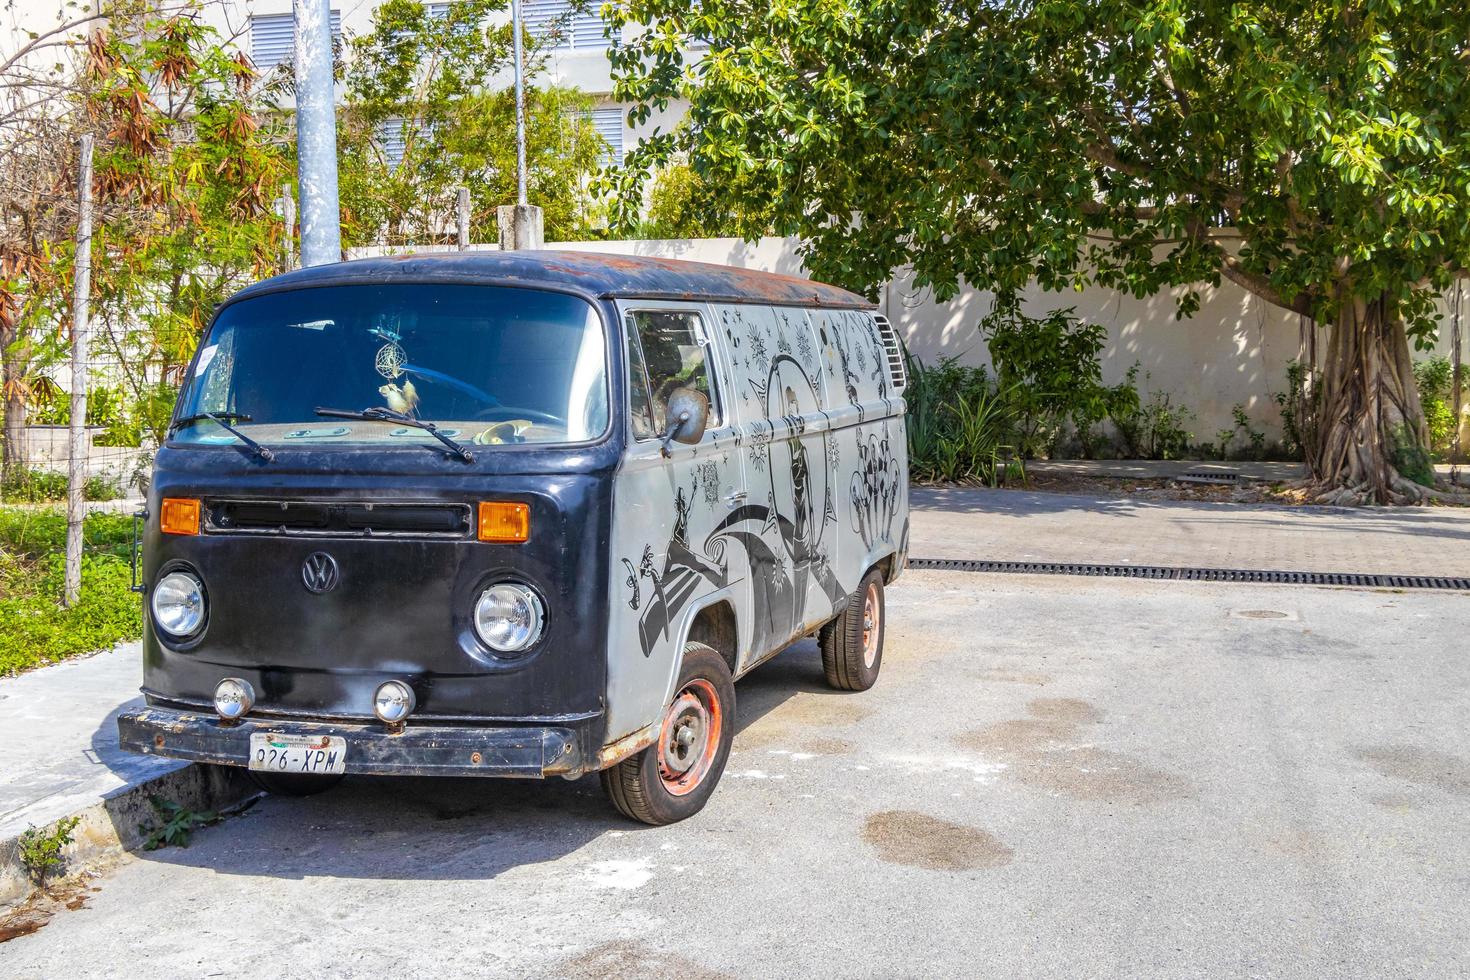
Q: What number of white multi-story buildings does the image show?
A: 1